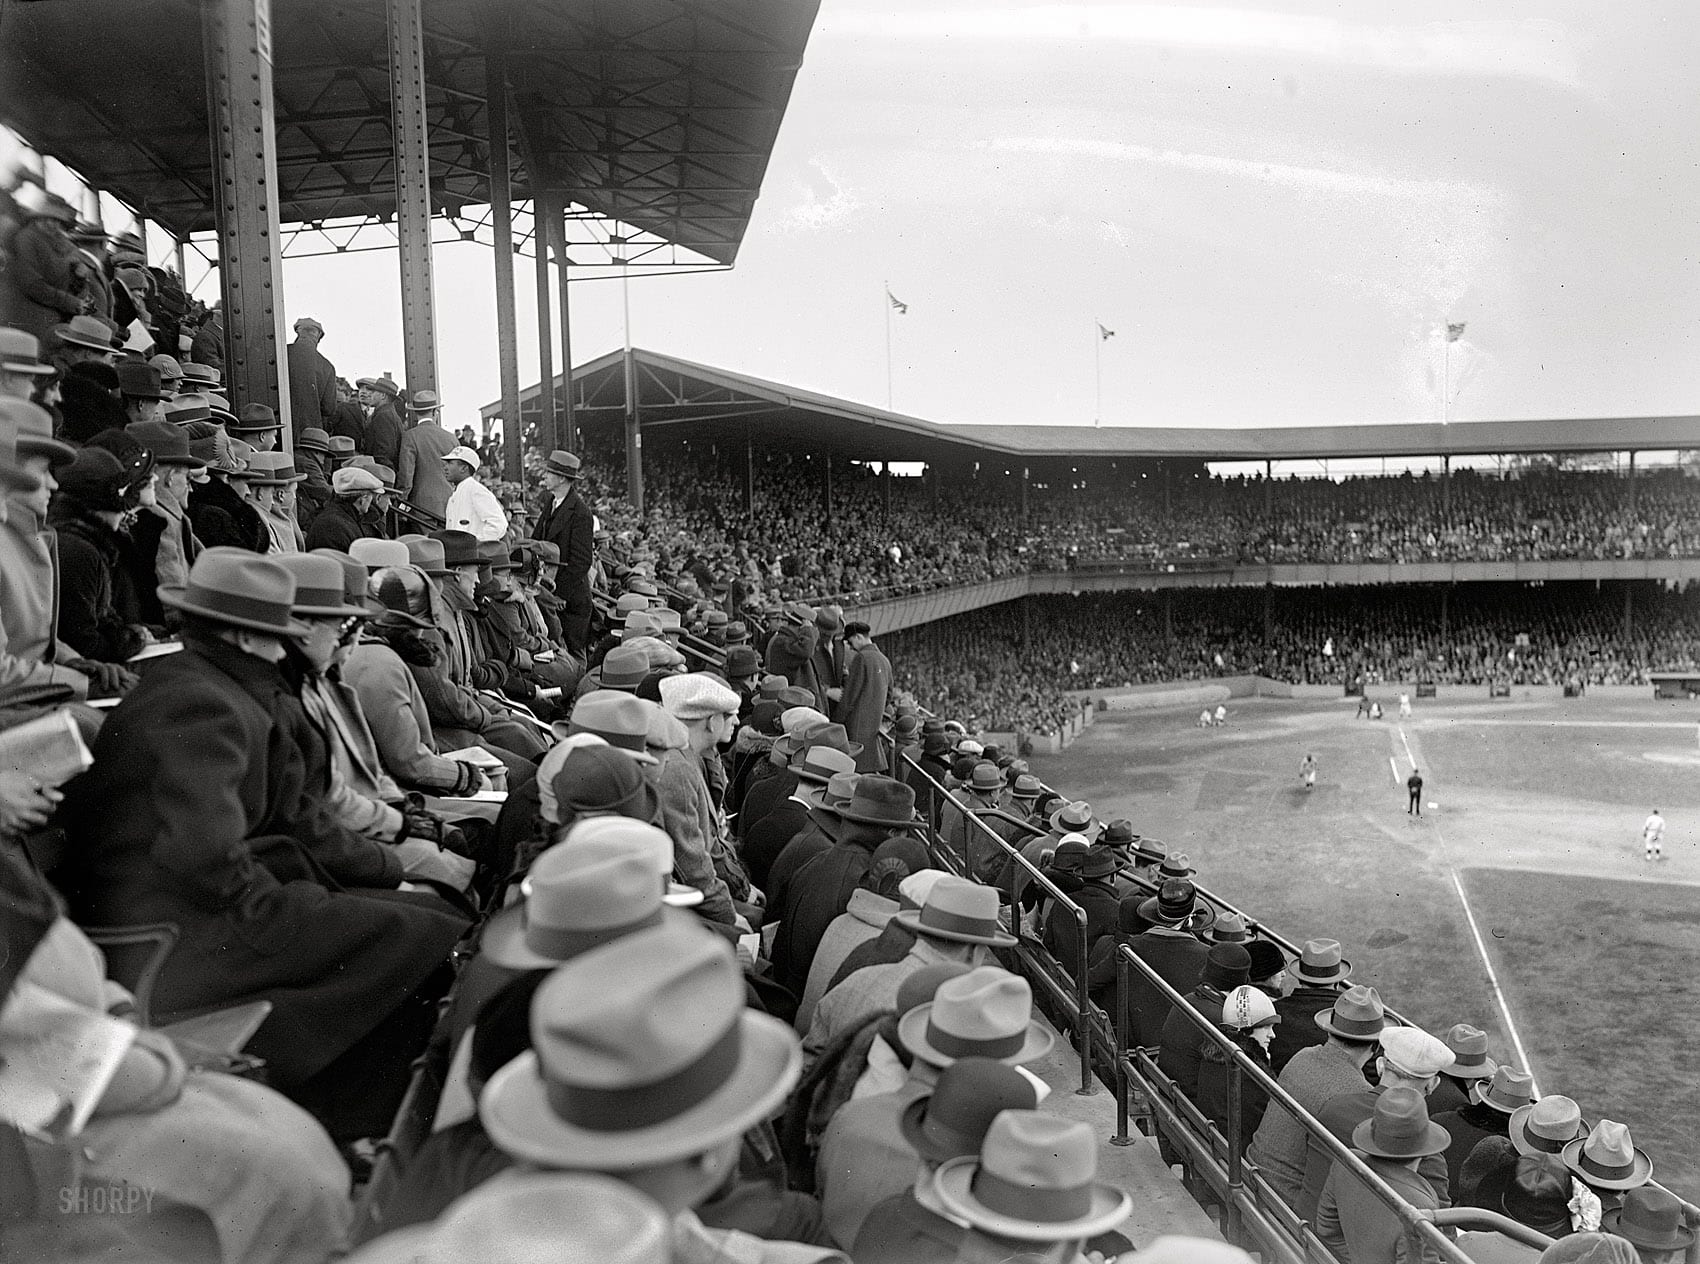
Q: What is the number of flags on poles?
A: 3